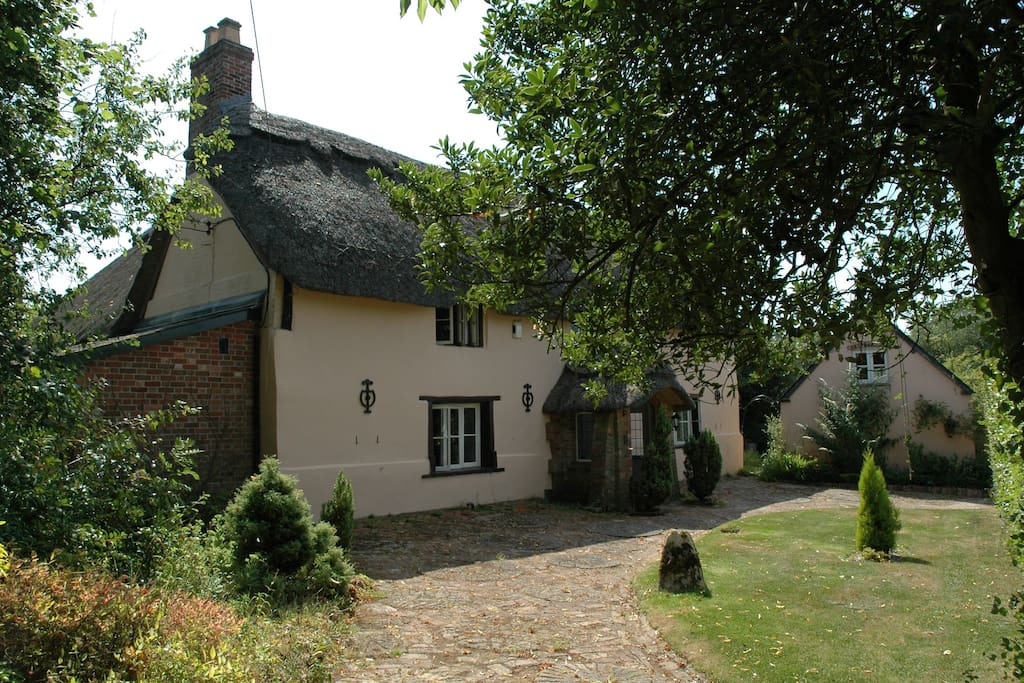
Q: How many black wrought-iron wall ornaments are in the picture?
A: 2